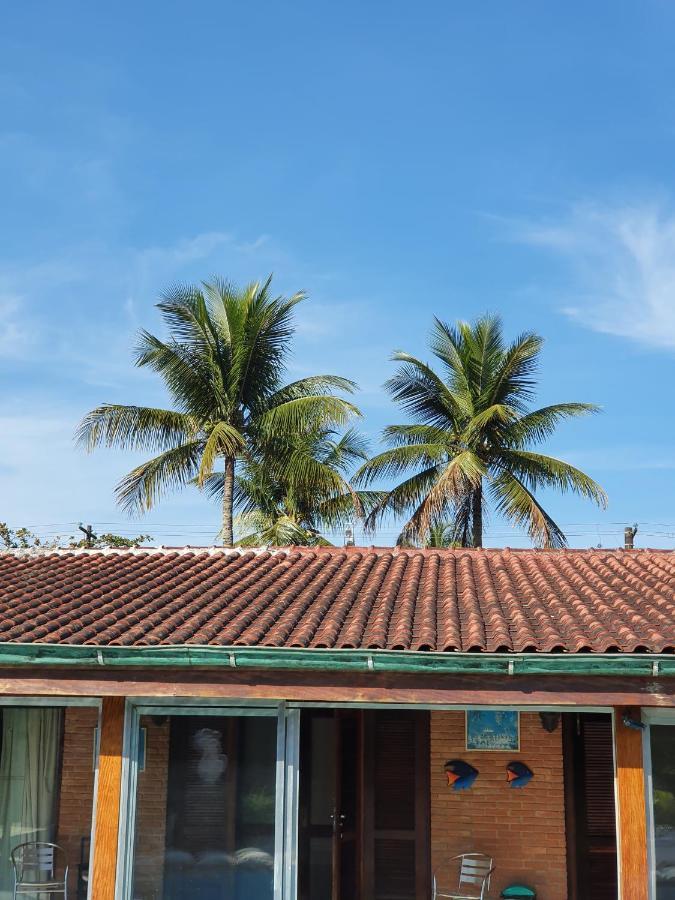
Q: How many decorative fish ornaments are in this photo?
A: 2